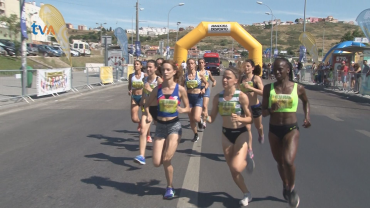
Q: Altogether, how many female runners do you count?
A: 9